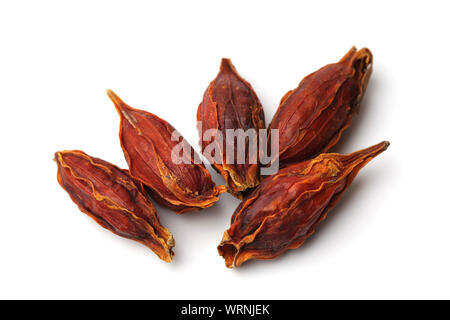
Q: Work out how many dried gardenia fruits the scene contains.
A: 5